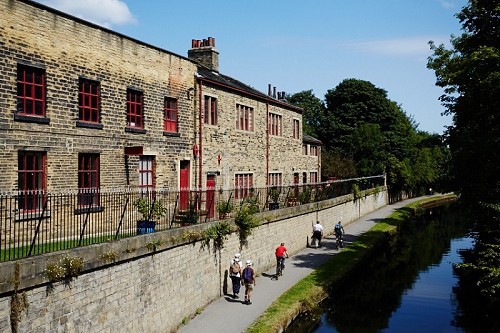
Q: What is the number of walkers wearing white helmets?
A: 2